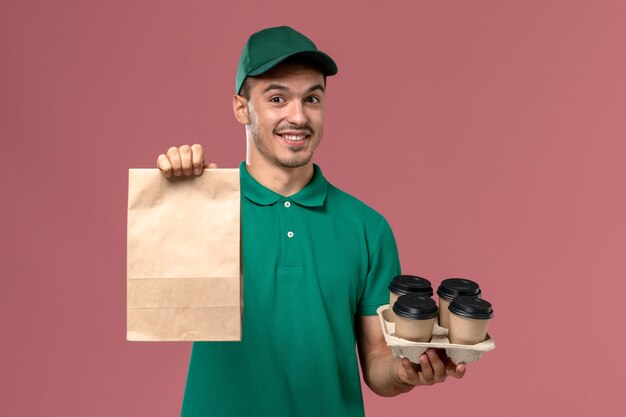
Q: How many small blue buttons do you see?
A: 0